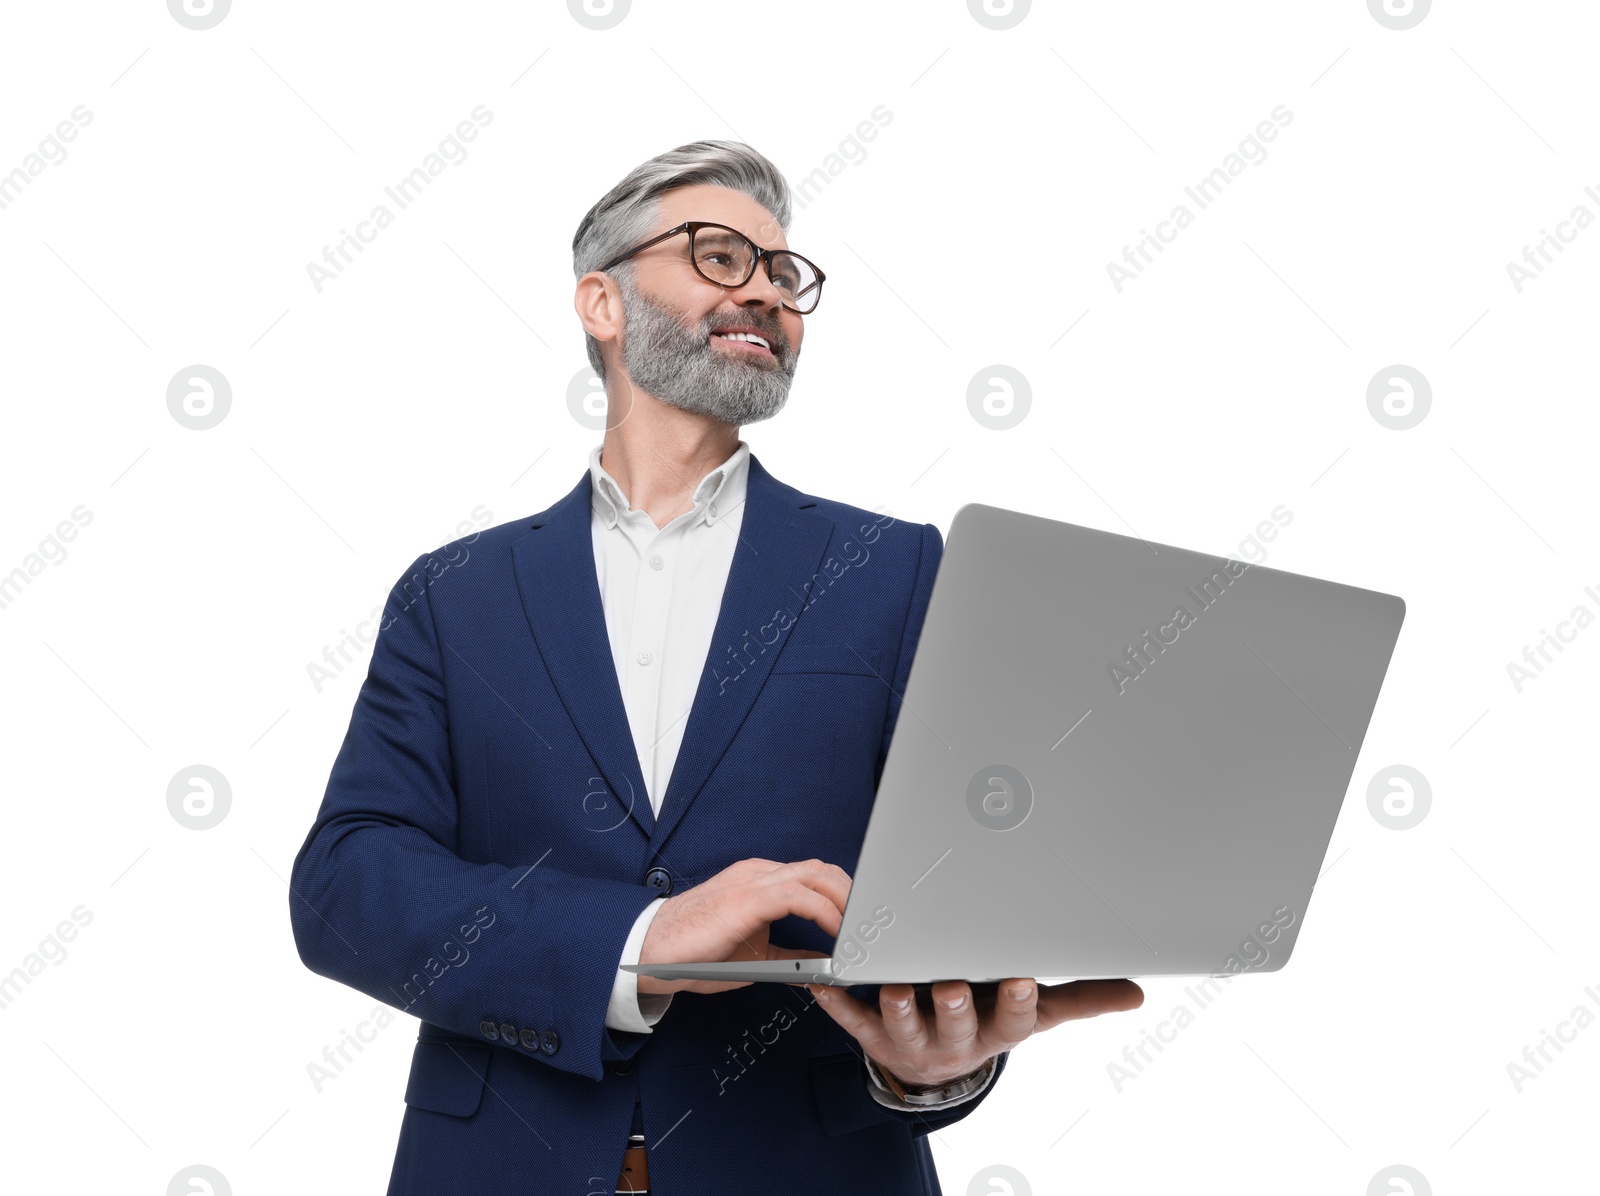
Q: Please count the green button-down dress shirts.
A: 0